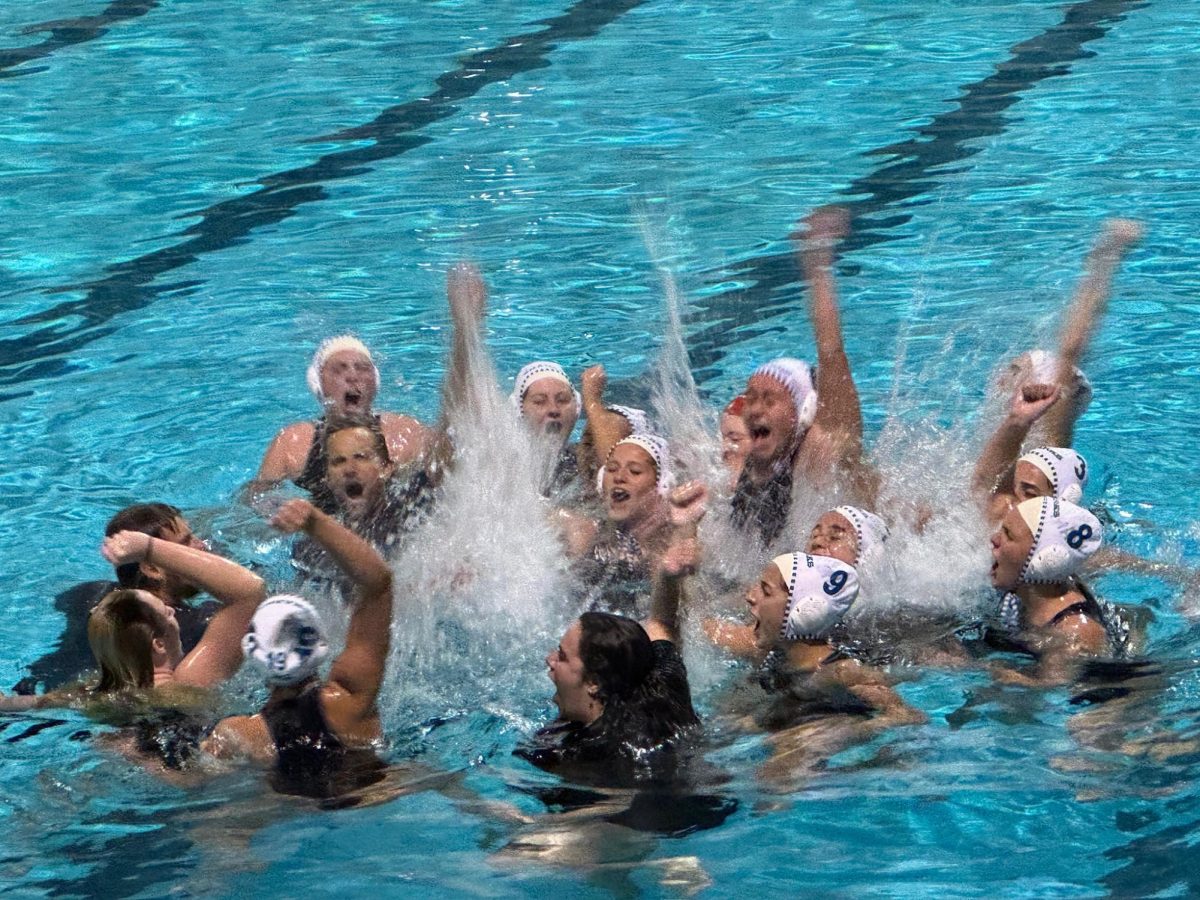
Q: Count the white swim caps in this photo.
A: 11